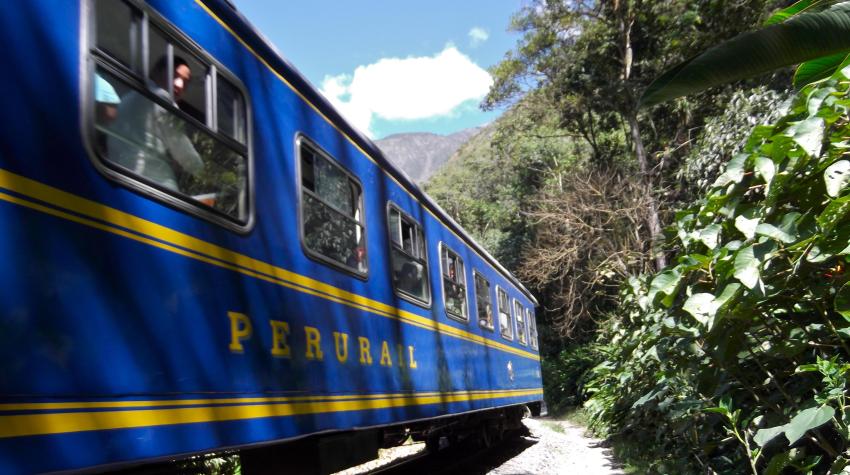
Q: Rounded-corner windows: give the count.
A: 8